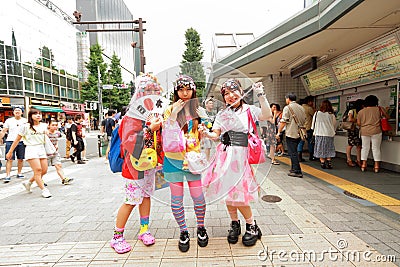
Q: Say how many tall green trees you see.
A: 3